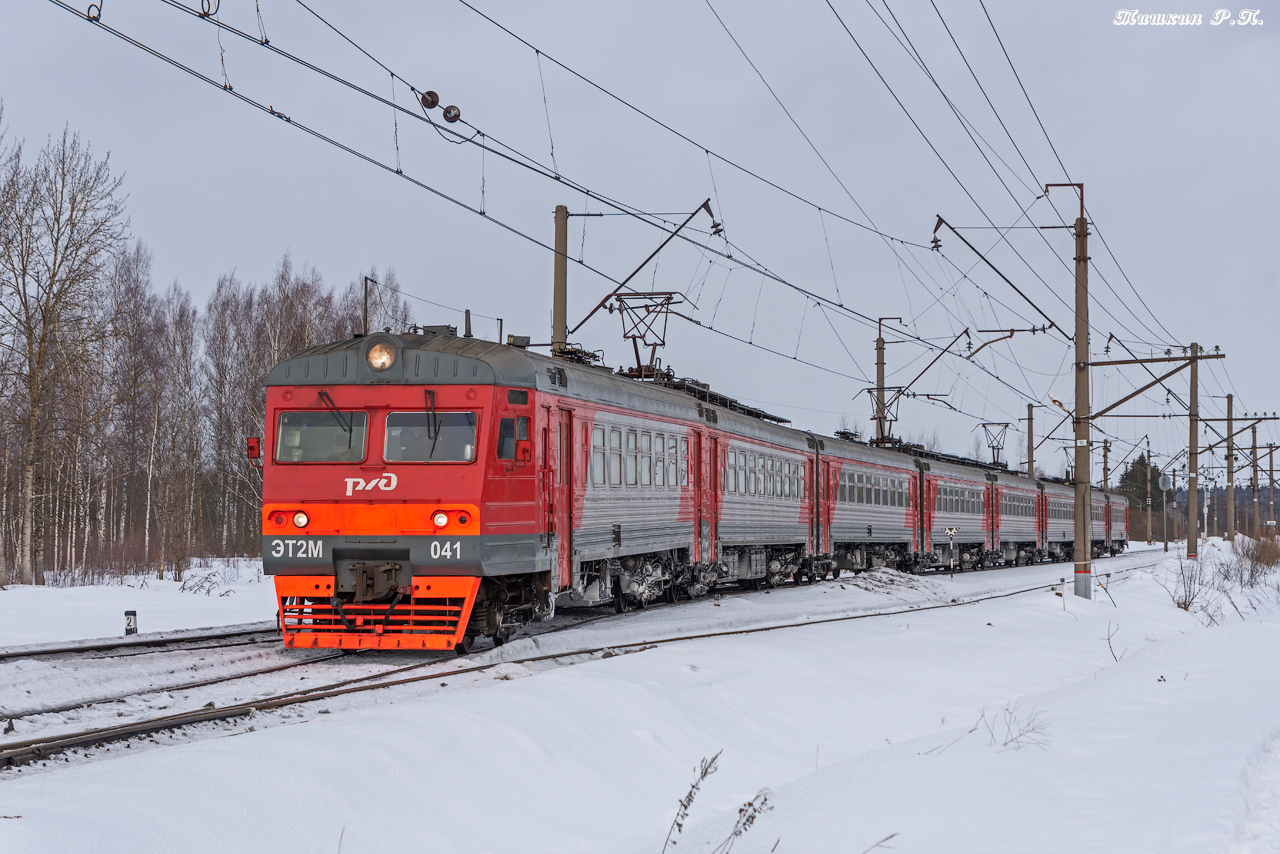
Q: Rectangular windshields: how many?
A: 2